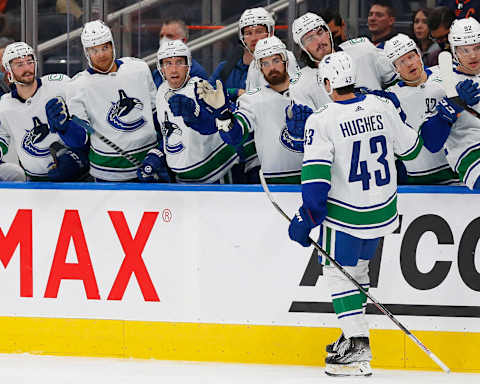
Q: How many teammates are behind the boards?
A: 8